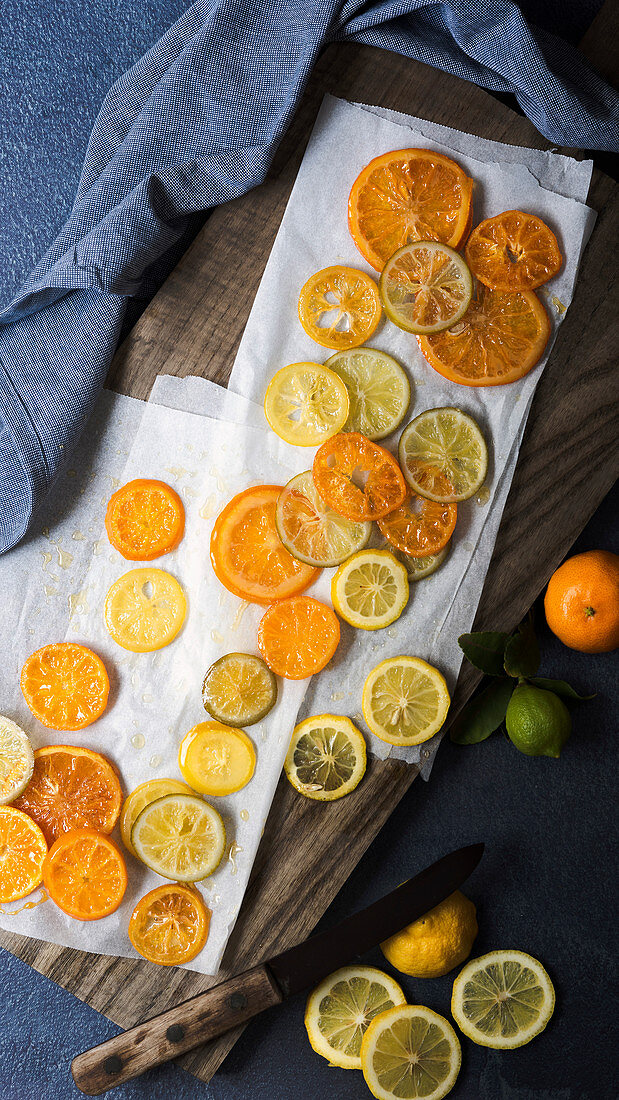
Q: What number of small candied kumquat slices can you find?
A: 0